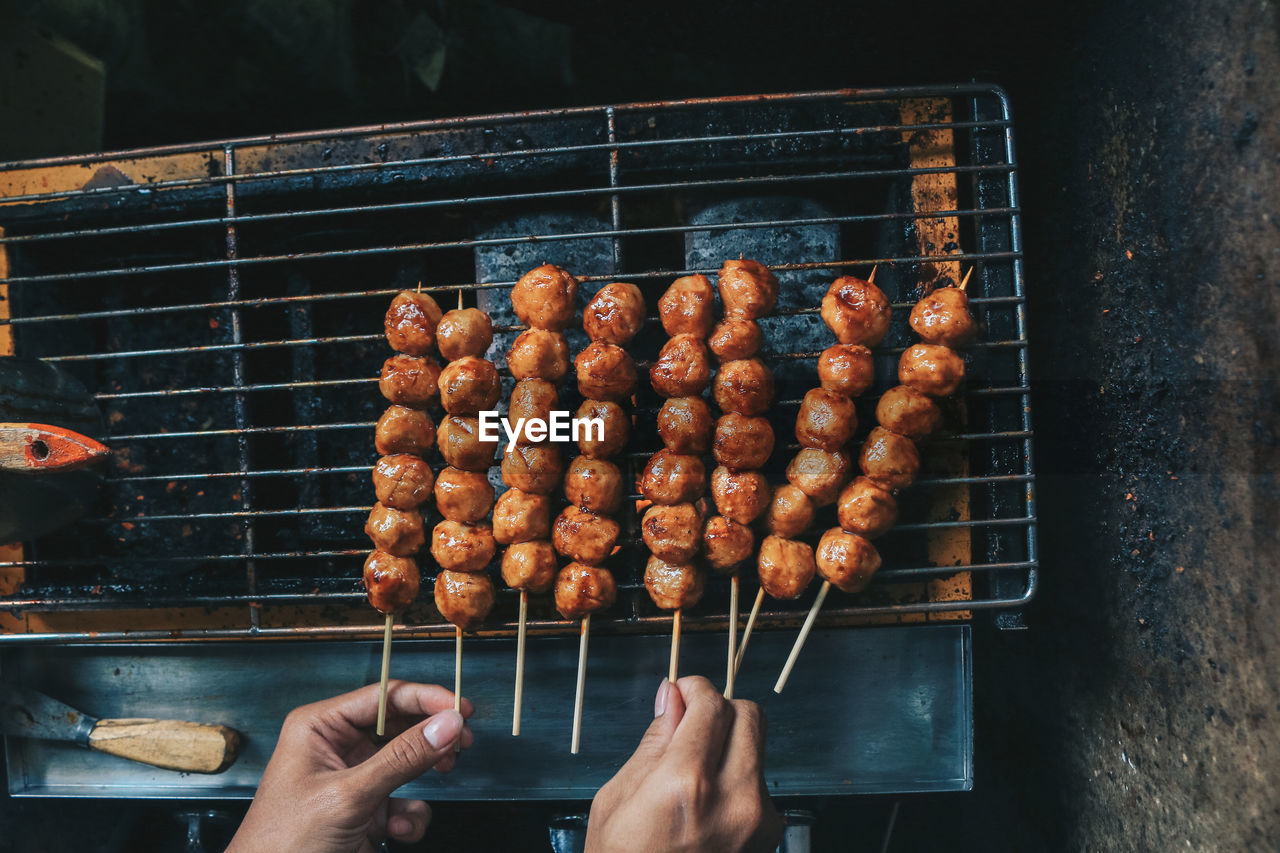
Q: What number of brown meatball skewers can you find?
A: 8